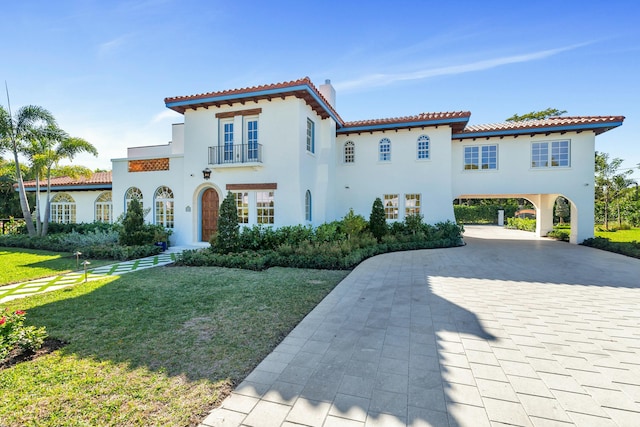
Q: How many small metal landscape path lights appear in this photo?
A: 2